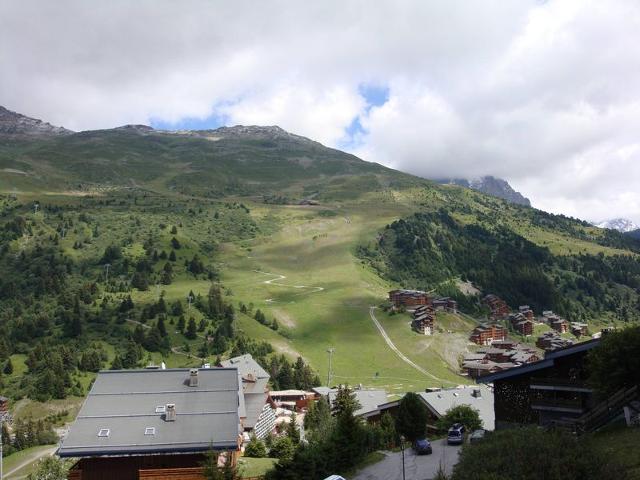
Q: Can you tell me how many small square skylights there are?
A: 3